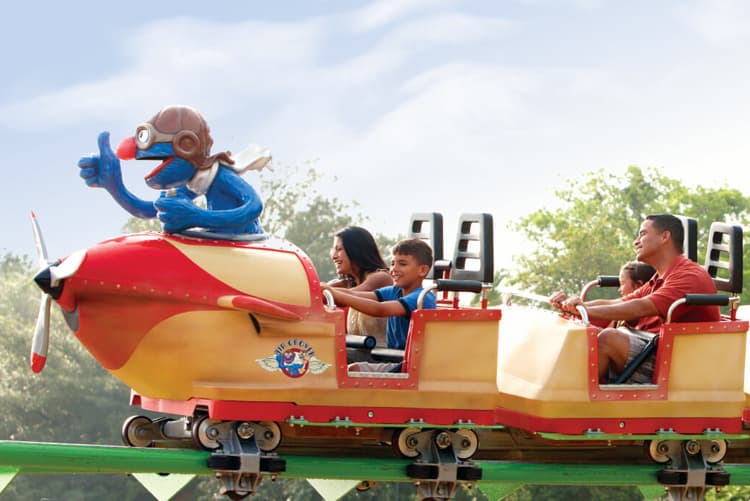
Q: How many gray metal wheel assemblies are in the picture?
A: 3